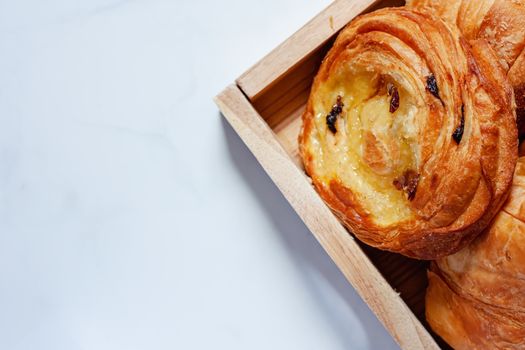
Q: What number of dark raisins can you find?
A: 5